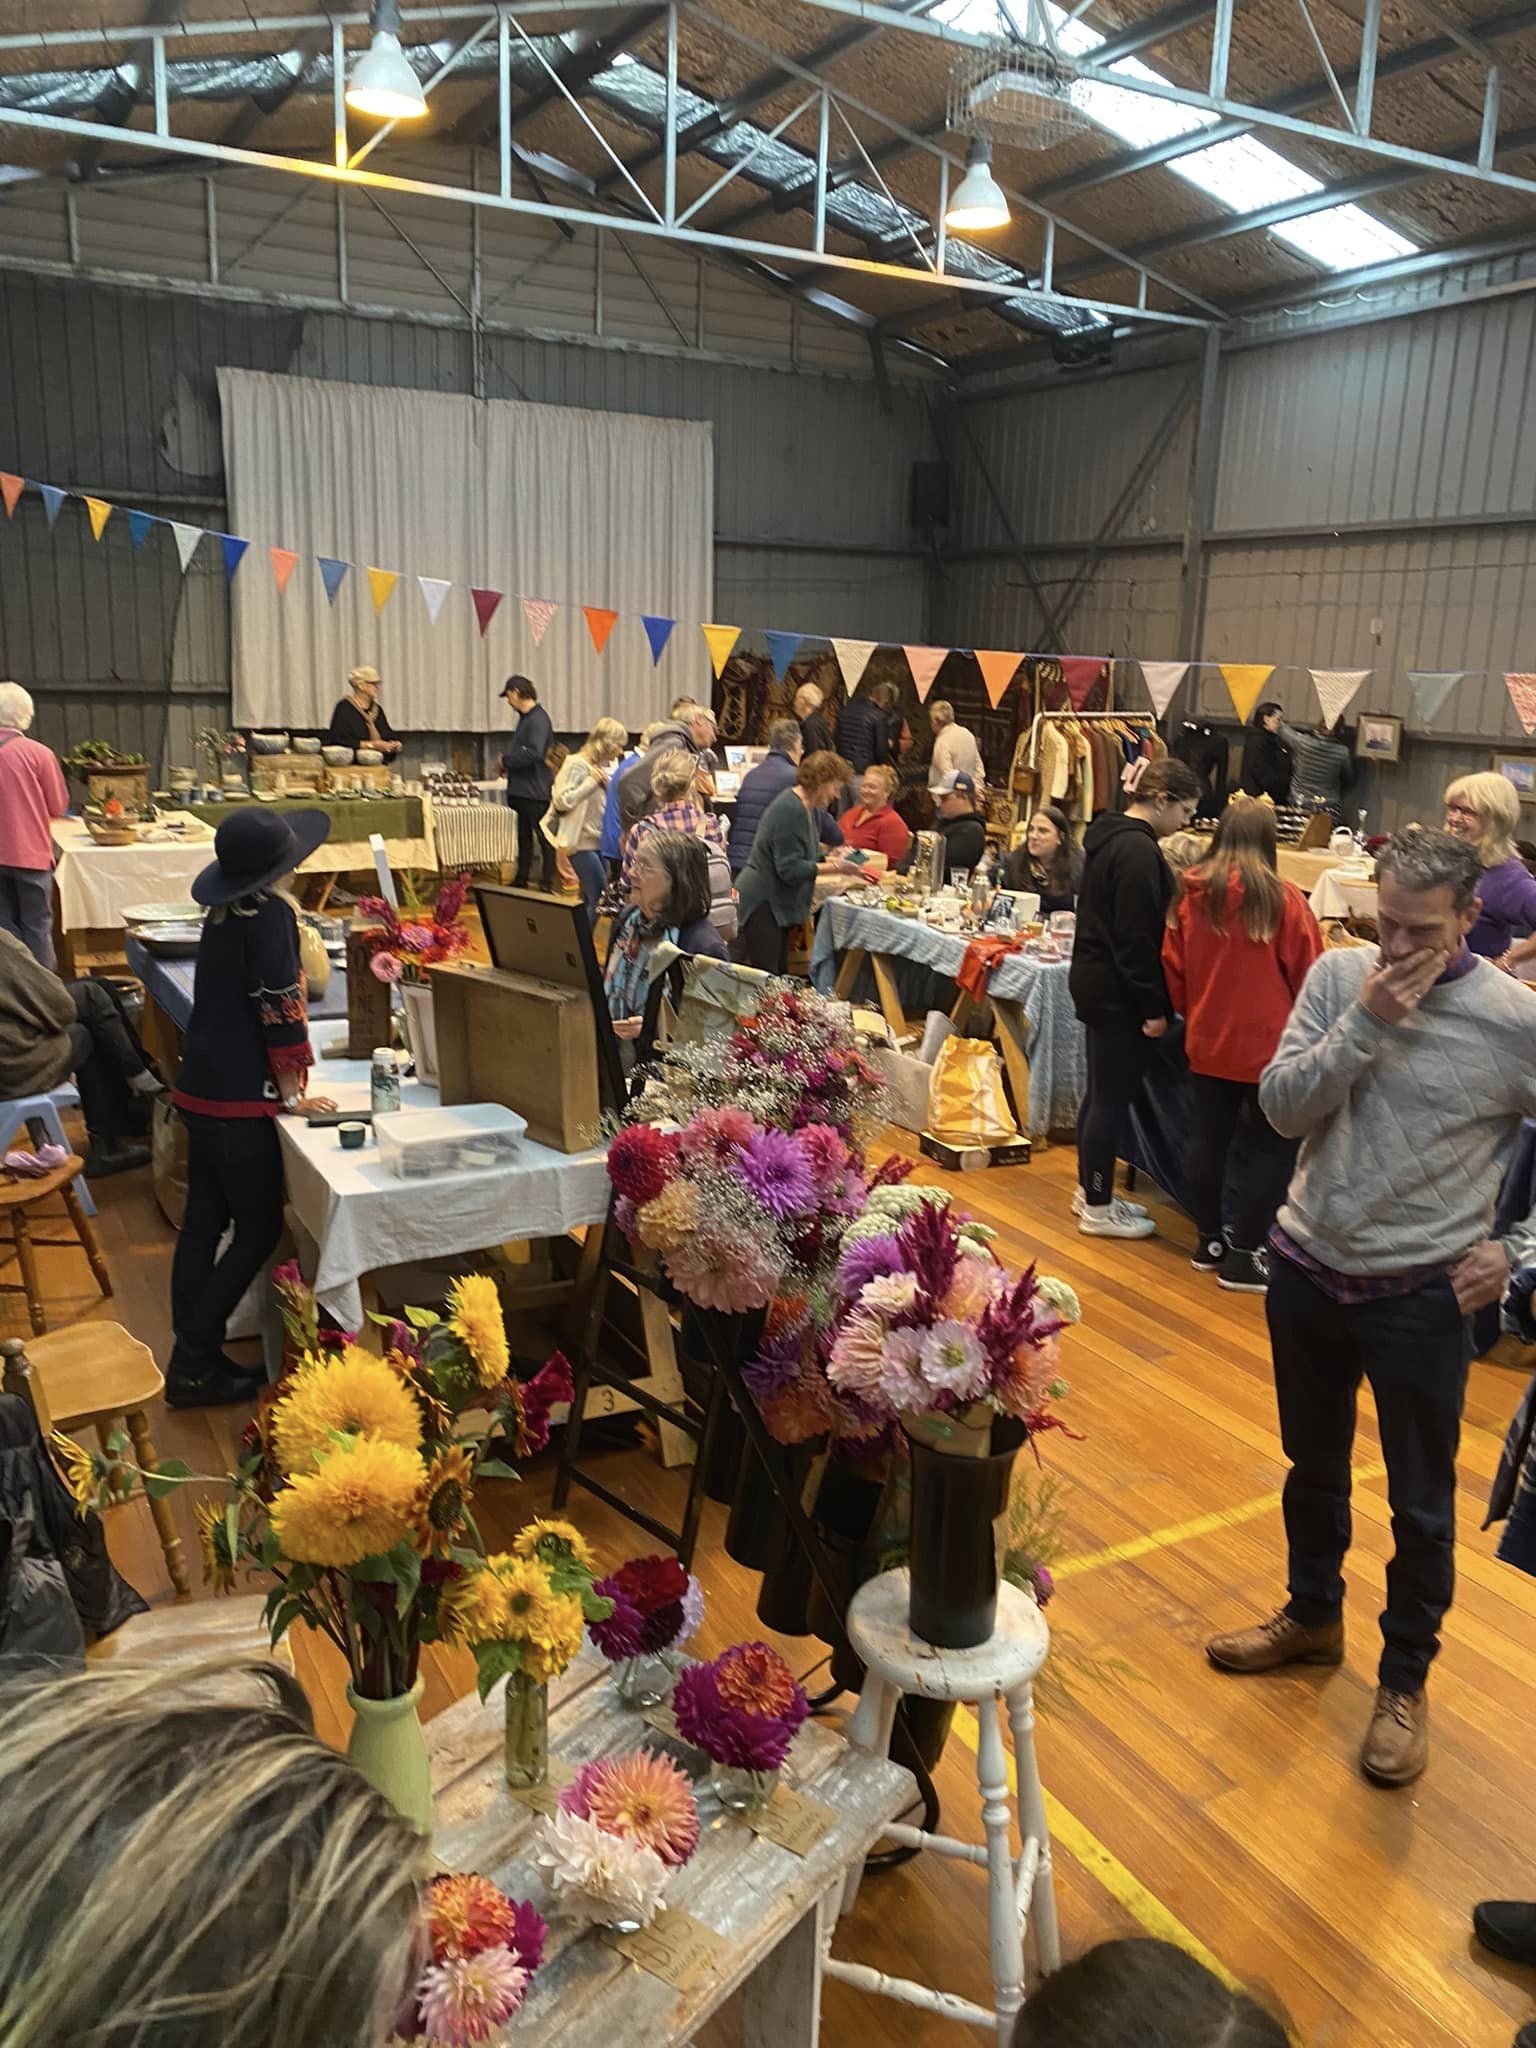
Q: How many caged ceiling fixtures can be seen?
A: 1